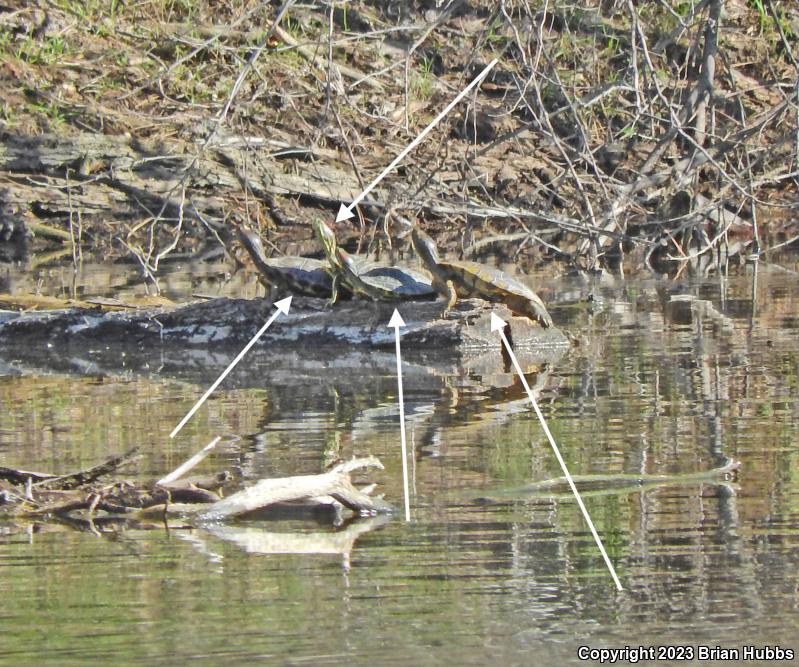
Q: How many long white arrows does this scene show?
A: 4